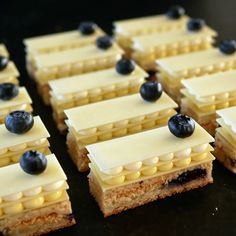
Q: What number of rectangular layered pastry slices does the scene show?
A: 15